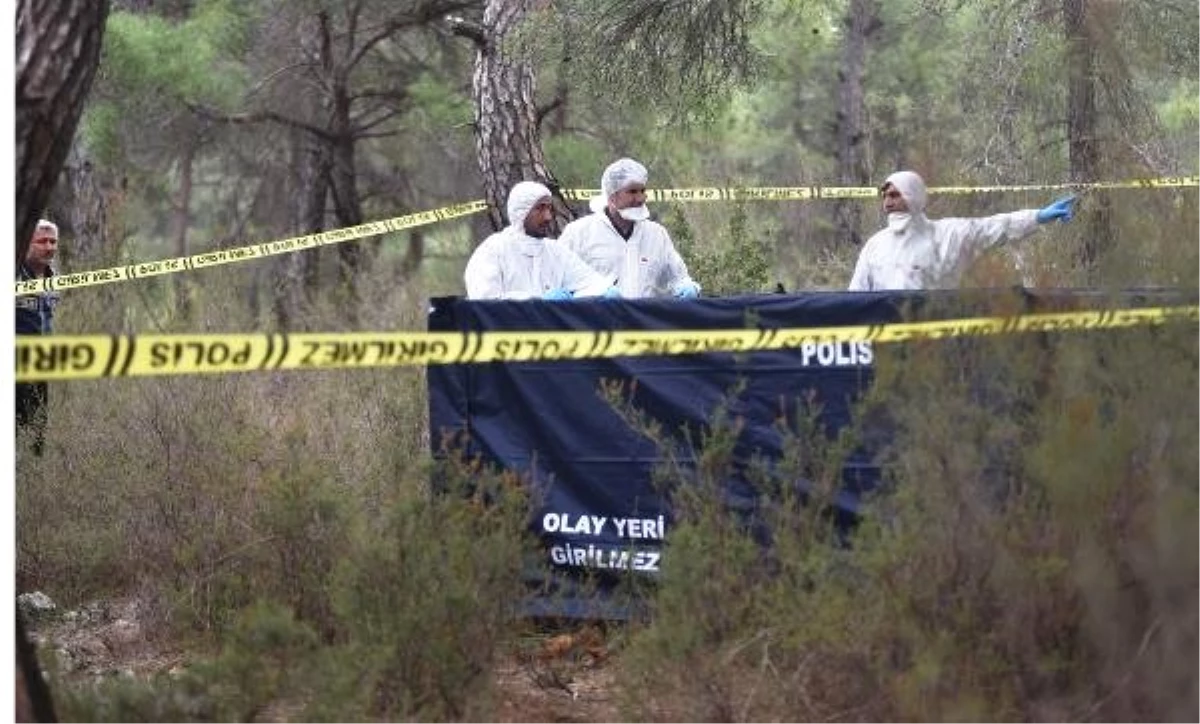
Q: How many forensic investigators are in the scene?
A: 3